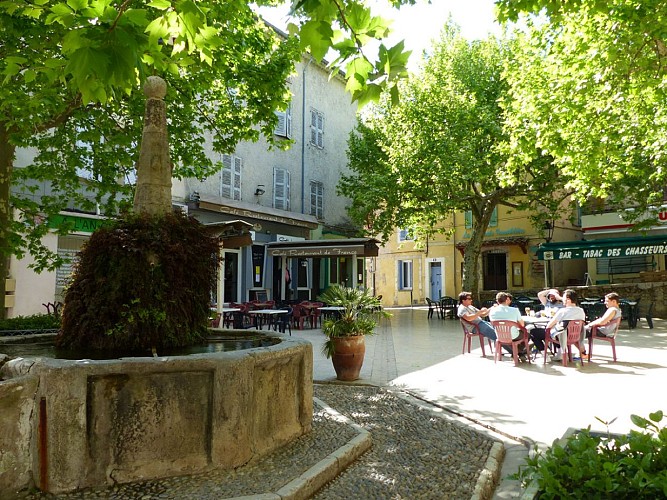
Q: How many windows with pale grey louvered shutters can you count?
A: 5